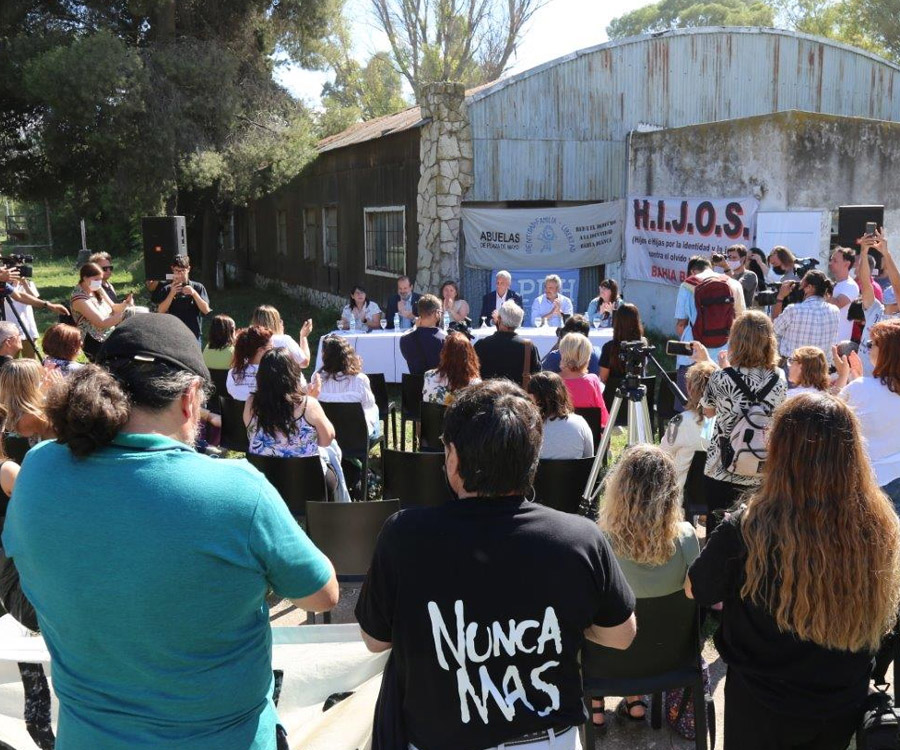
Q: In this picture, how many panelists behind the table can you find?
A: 6